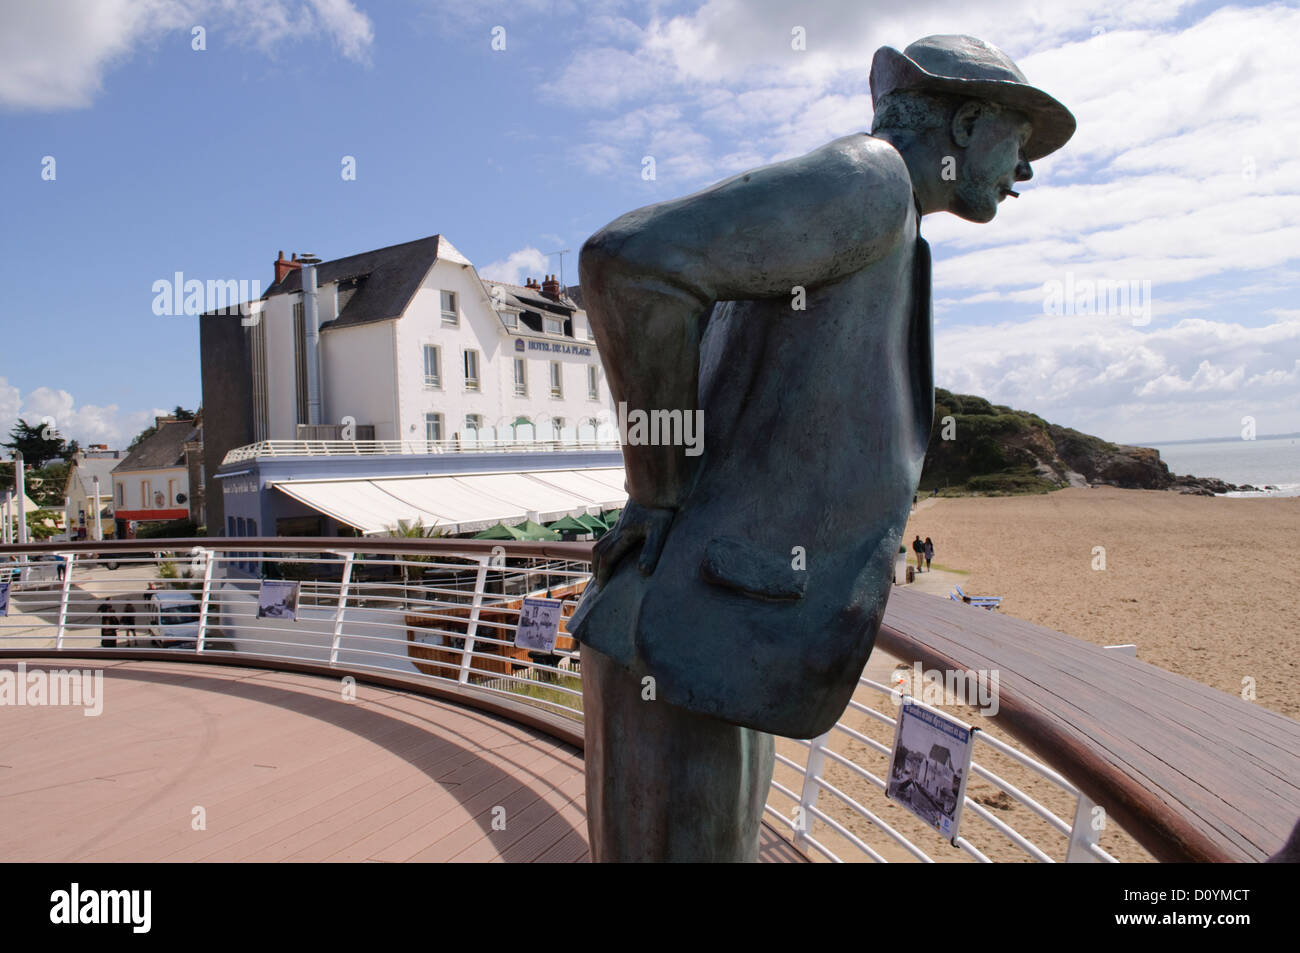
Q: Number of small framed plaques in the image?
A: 4